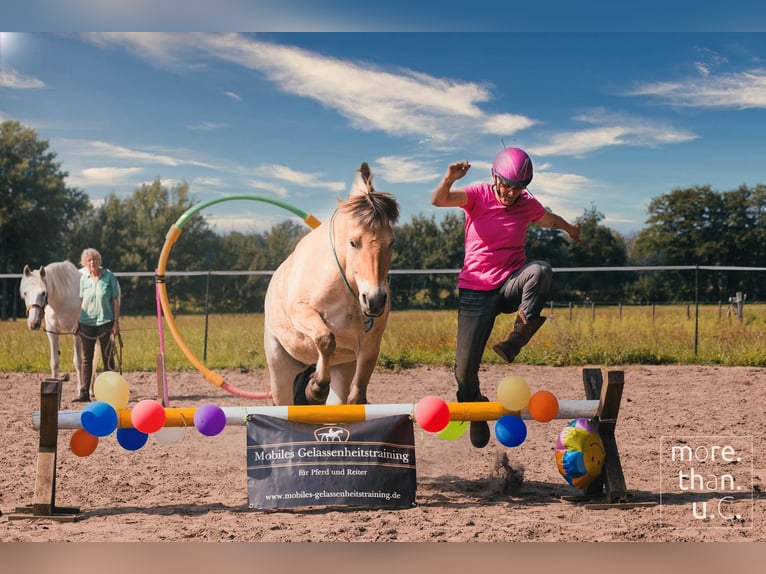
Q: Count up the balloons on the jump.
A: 13